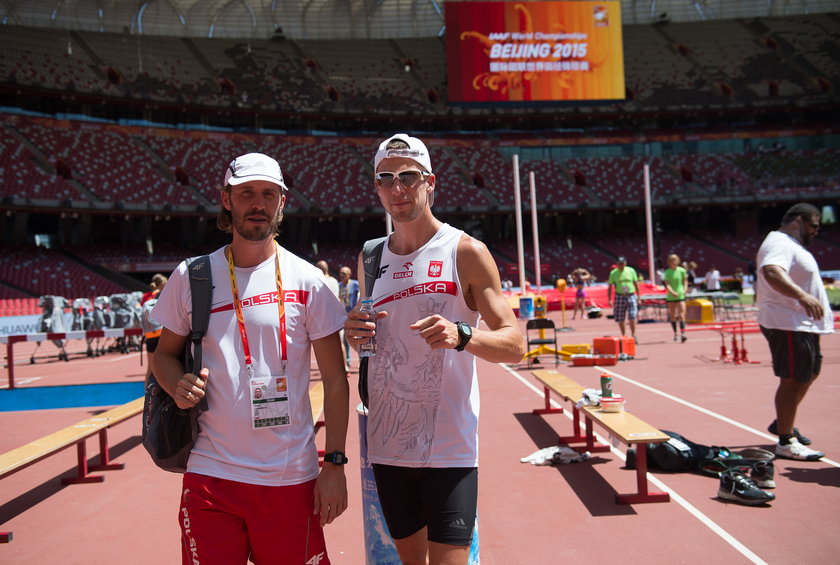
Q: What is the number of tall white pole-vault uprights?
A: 3